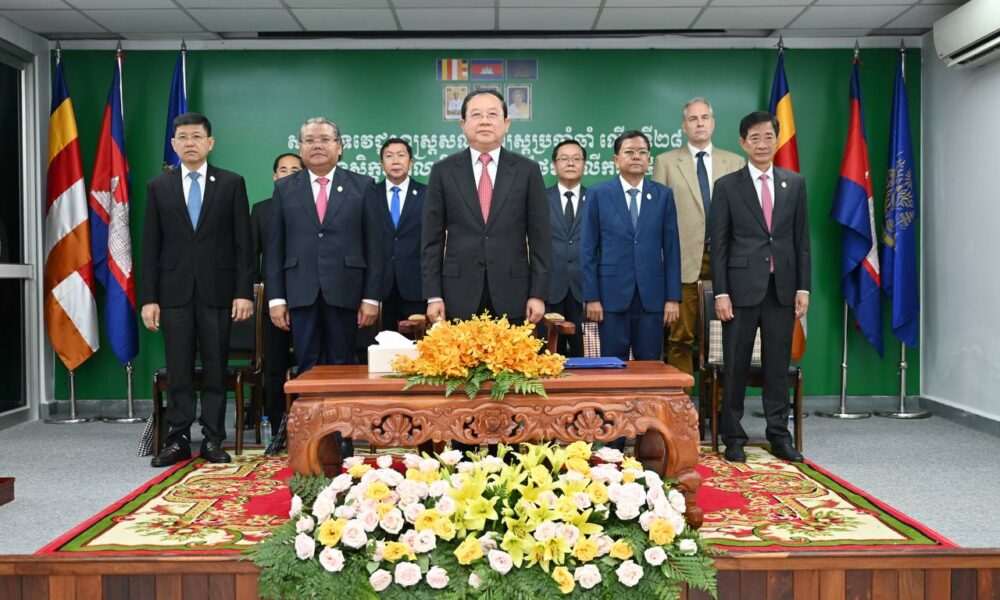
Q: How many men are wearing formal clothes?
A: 9